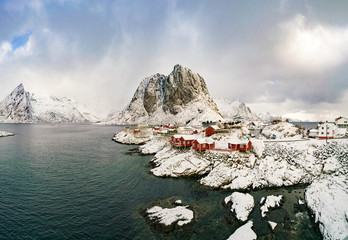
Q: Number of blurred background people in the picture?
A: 0